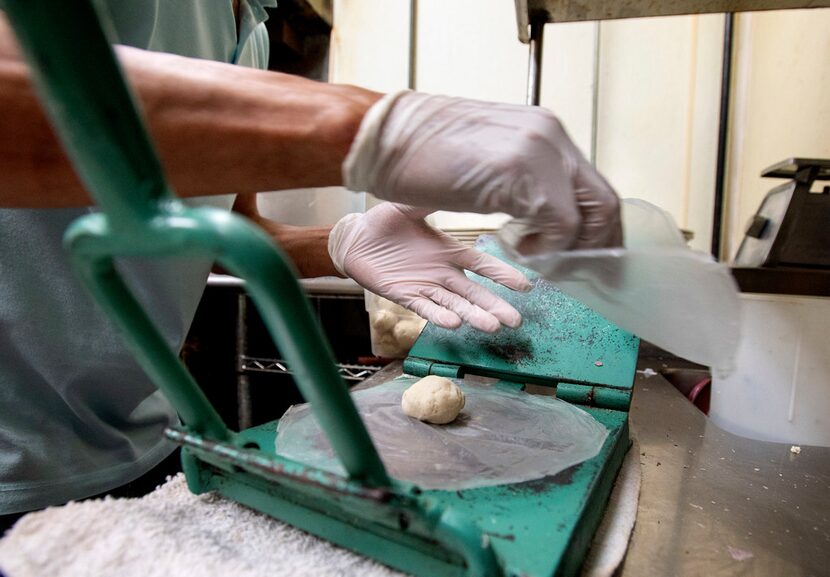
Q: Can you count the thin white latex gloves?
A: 2